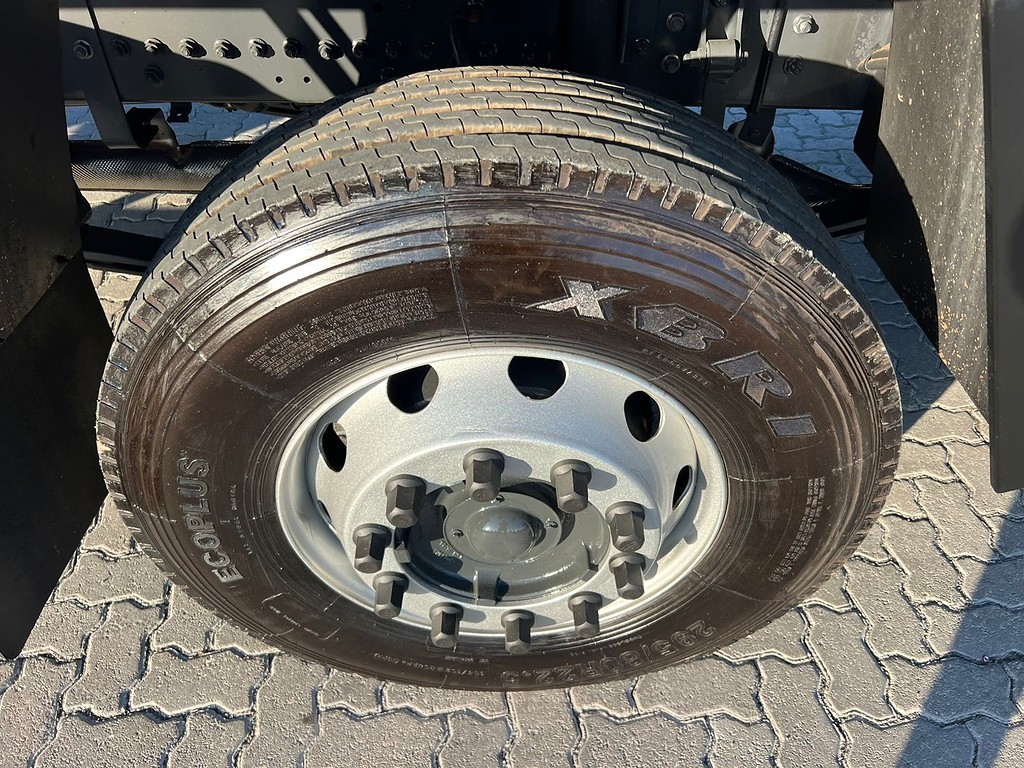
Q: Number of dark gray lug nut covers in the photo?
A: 10